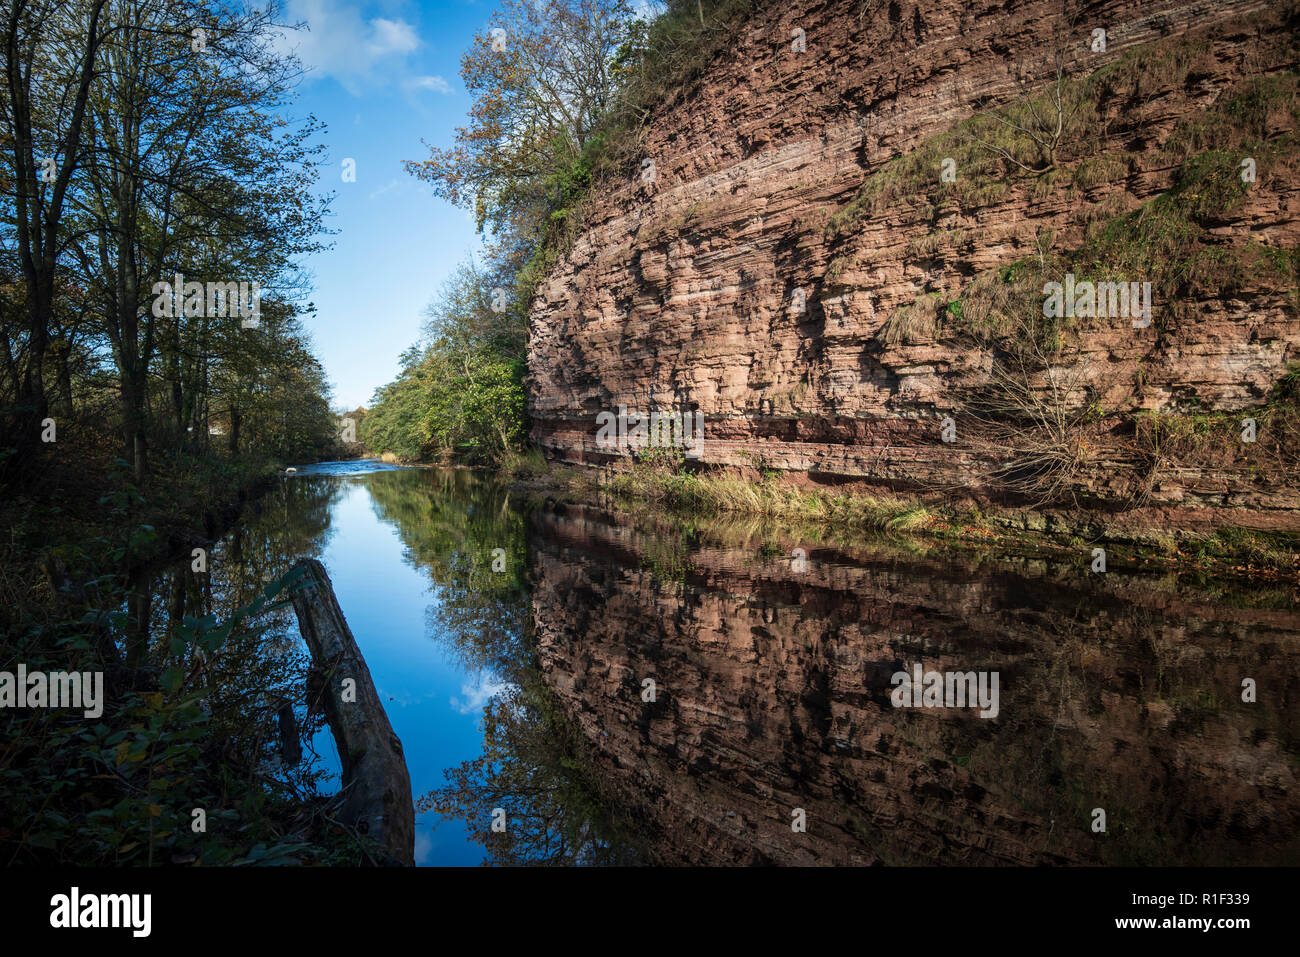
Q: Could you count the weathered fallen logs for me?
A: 1